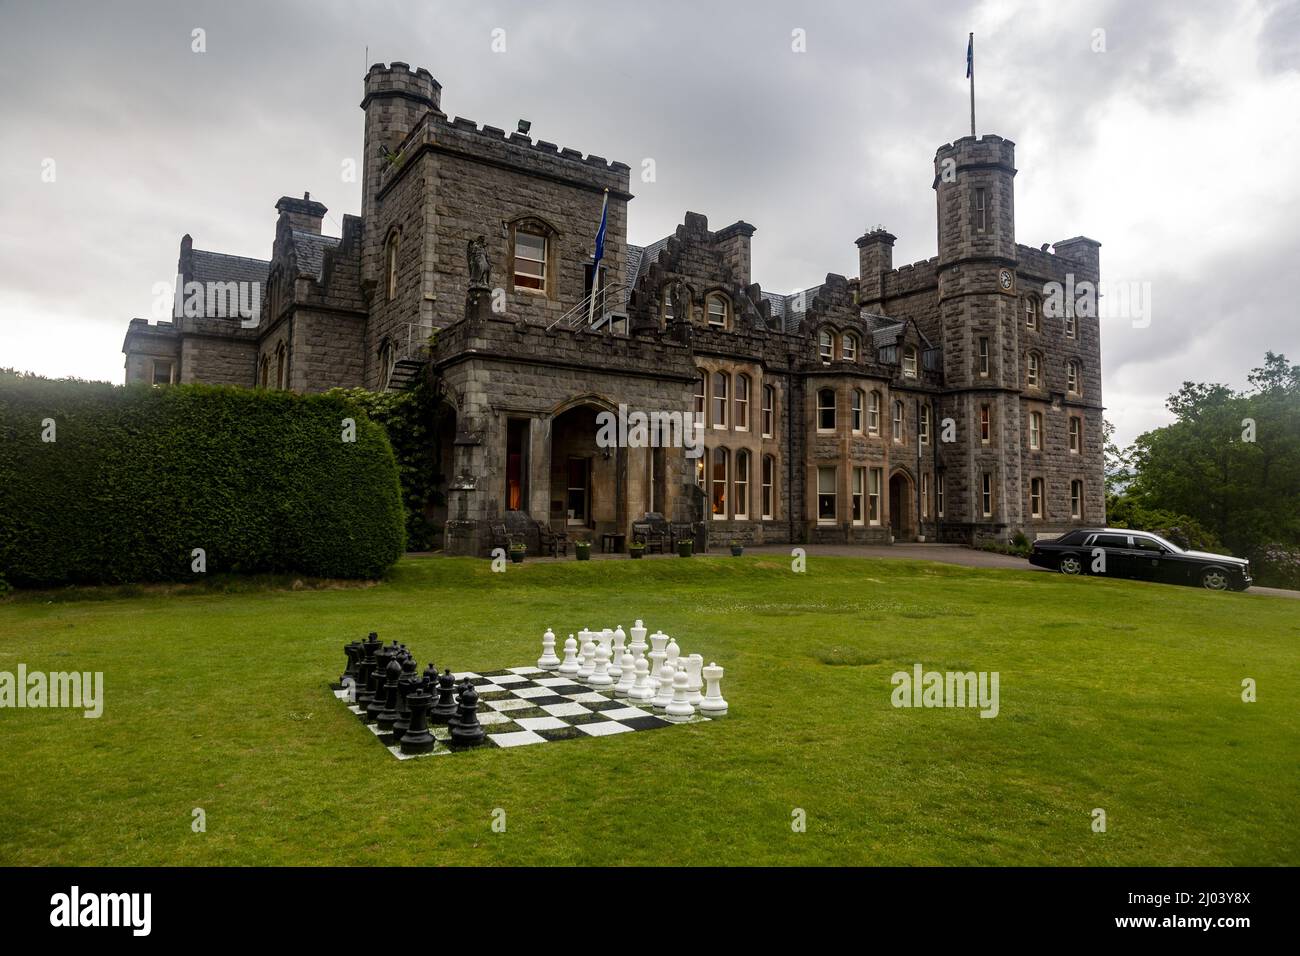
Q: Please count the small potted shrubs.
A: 5